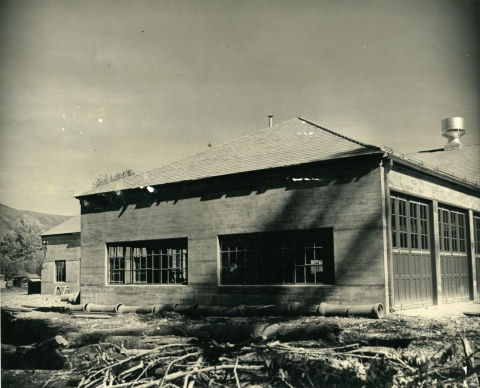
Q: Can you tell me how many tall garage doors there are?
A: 3